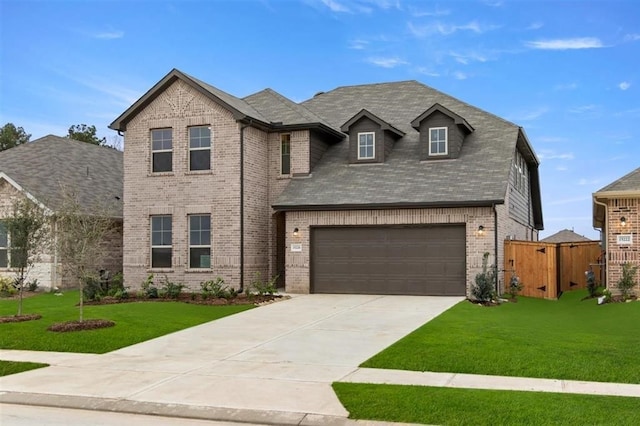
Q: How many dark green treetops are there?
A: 2